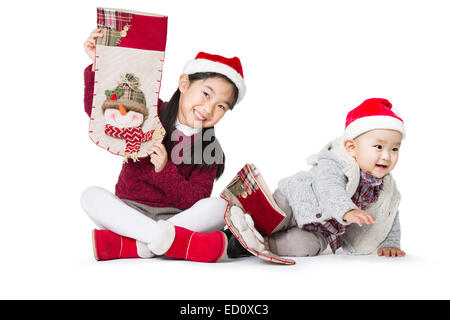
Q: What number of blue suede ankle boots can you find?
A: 0